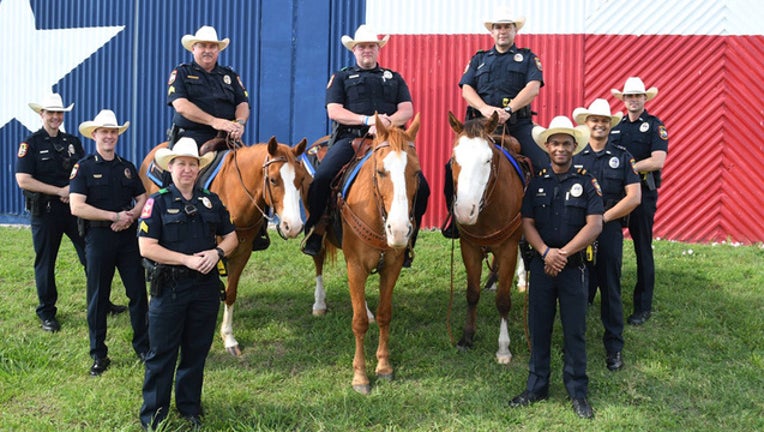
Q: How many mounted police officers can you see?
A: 3